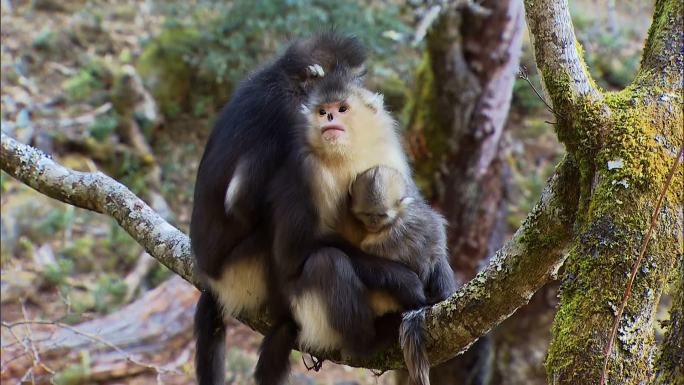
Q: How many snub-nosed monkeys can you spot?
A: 3